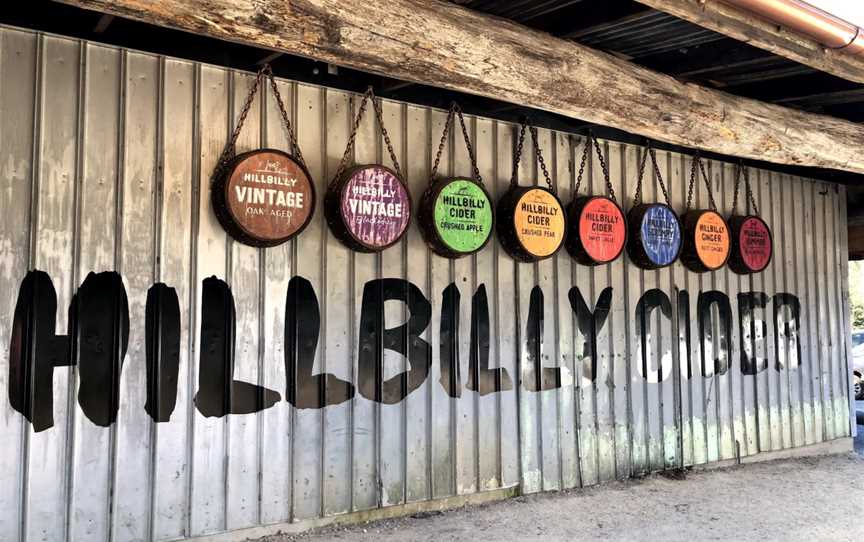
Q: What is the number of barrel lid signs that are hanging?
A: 8